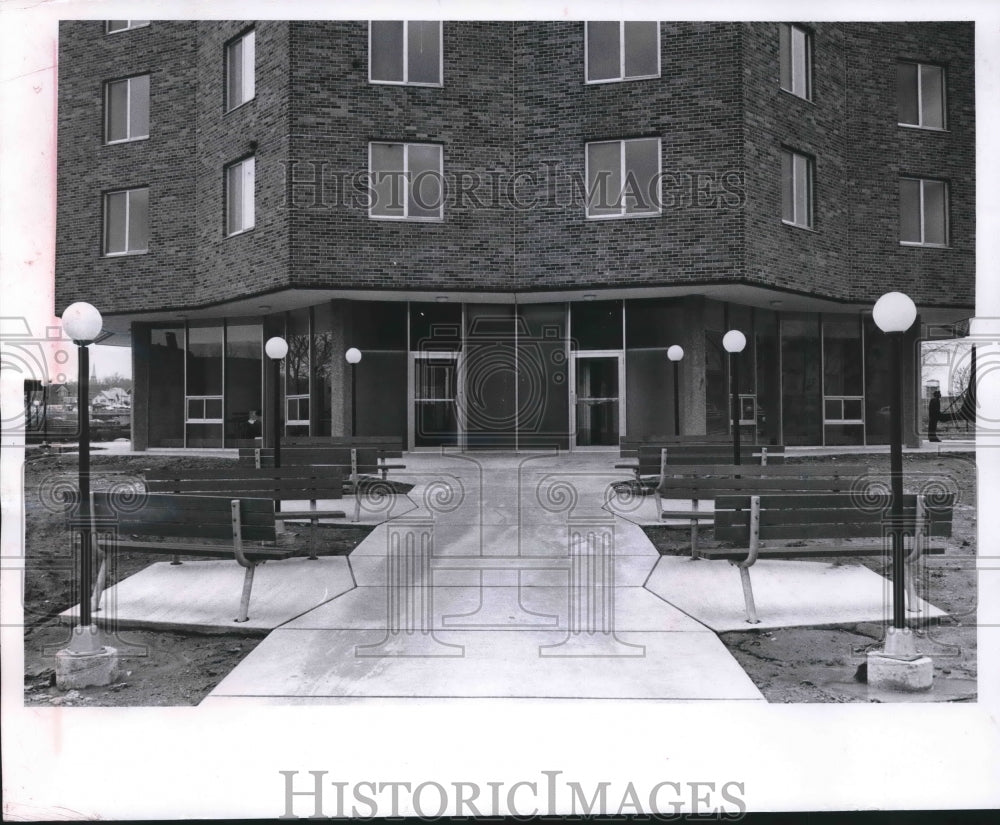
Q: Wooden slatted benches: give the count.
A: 8